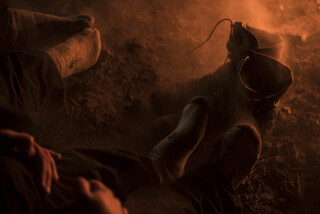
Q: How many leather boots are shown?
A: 2